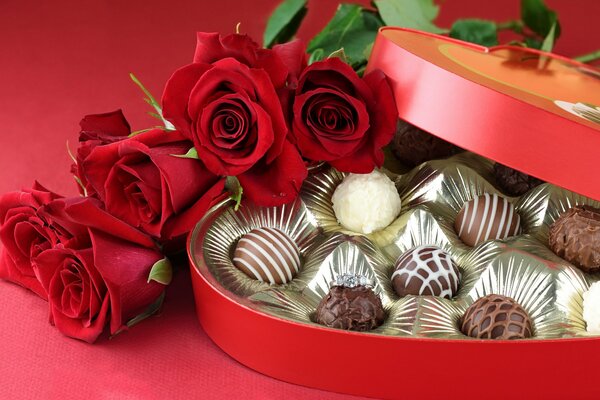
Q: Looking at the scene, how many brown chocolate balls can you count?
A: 8